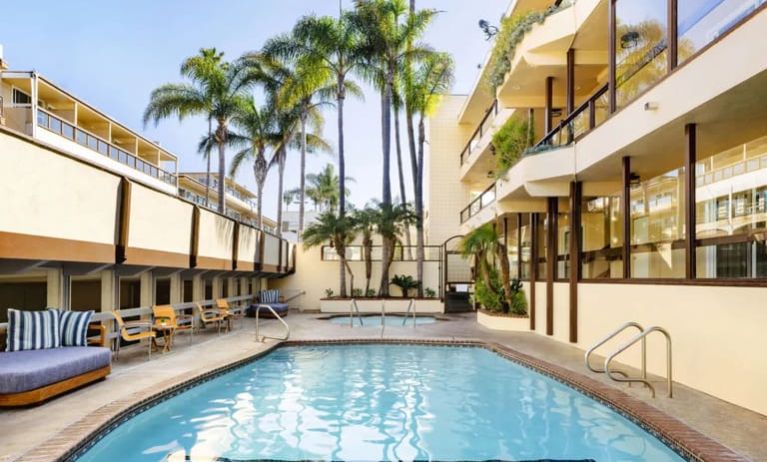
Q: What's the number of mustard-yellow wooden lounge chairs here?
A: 4